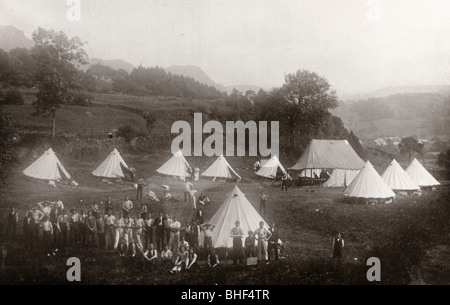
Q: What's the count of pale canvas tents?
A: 10